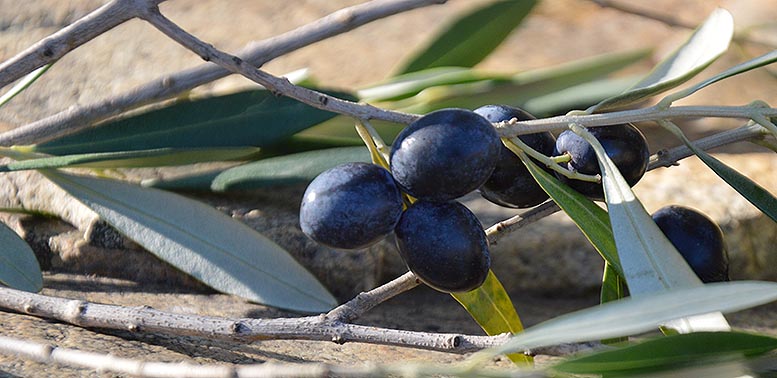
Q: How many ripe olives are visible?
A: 6